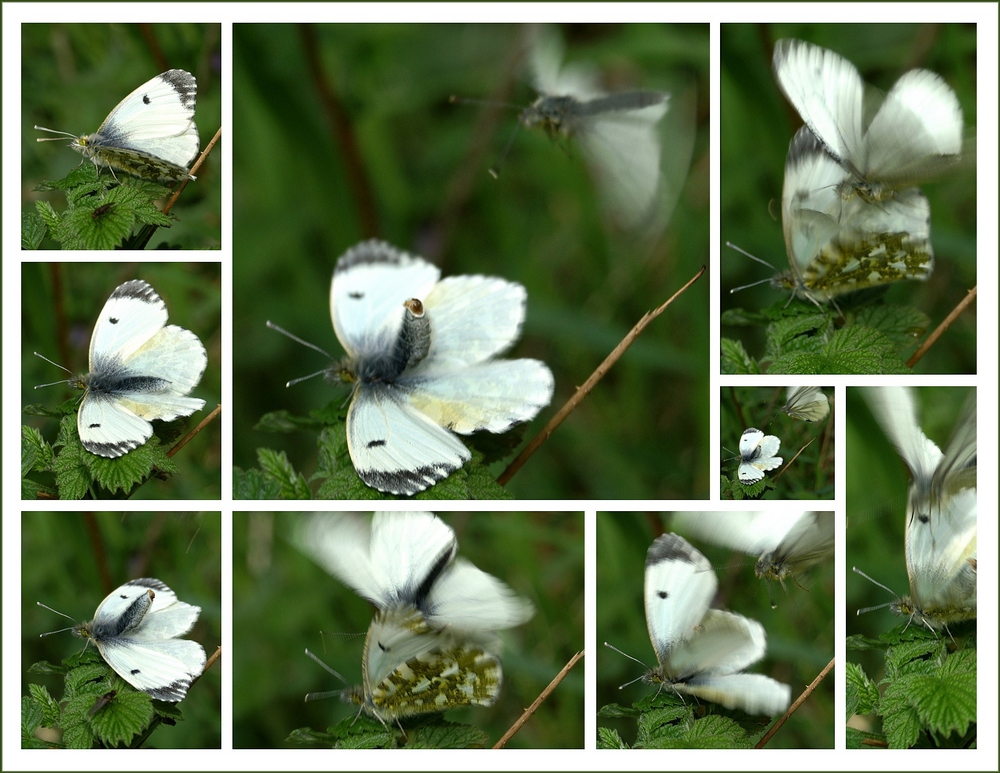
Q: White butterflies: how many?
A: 15